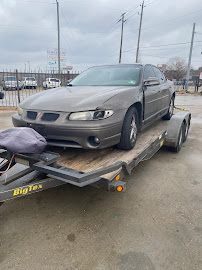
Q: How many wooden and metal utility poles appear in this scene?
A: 4